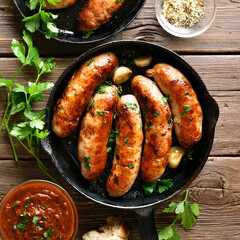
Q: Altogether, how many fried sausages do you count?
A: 7